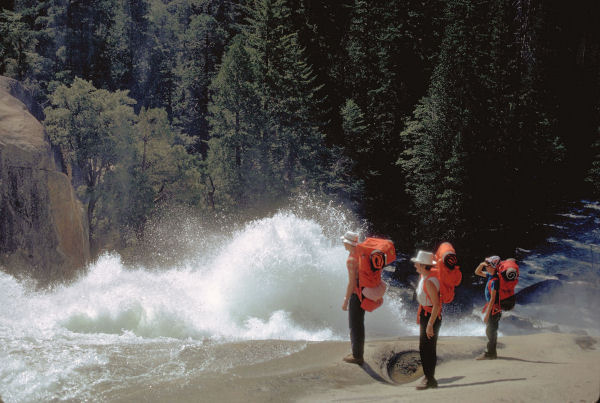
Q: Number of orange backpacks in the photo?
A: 3